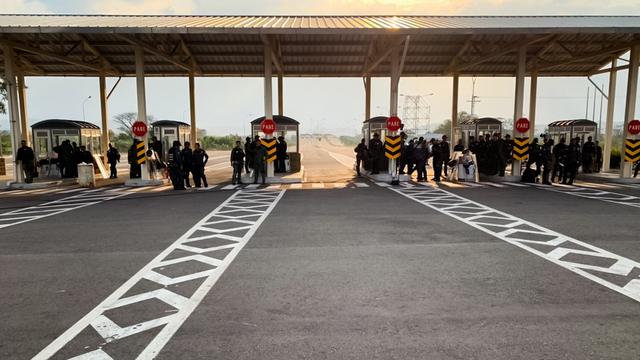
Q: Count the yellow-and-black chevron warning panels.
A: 5